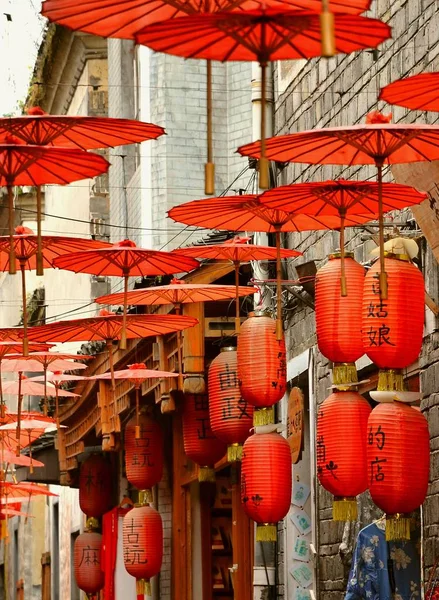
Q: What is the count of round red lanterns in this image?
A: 12